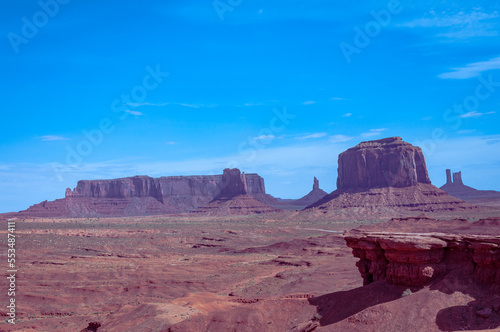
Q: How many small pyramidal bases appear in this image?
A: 2